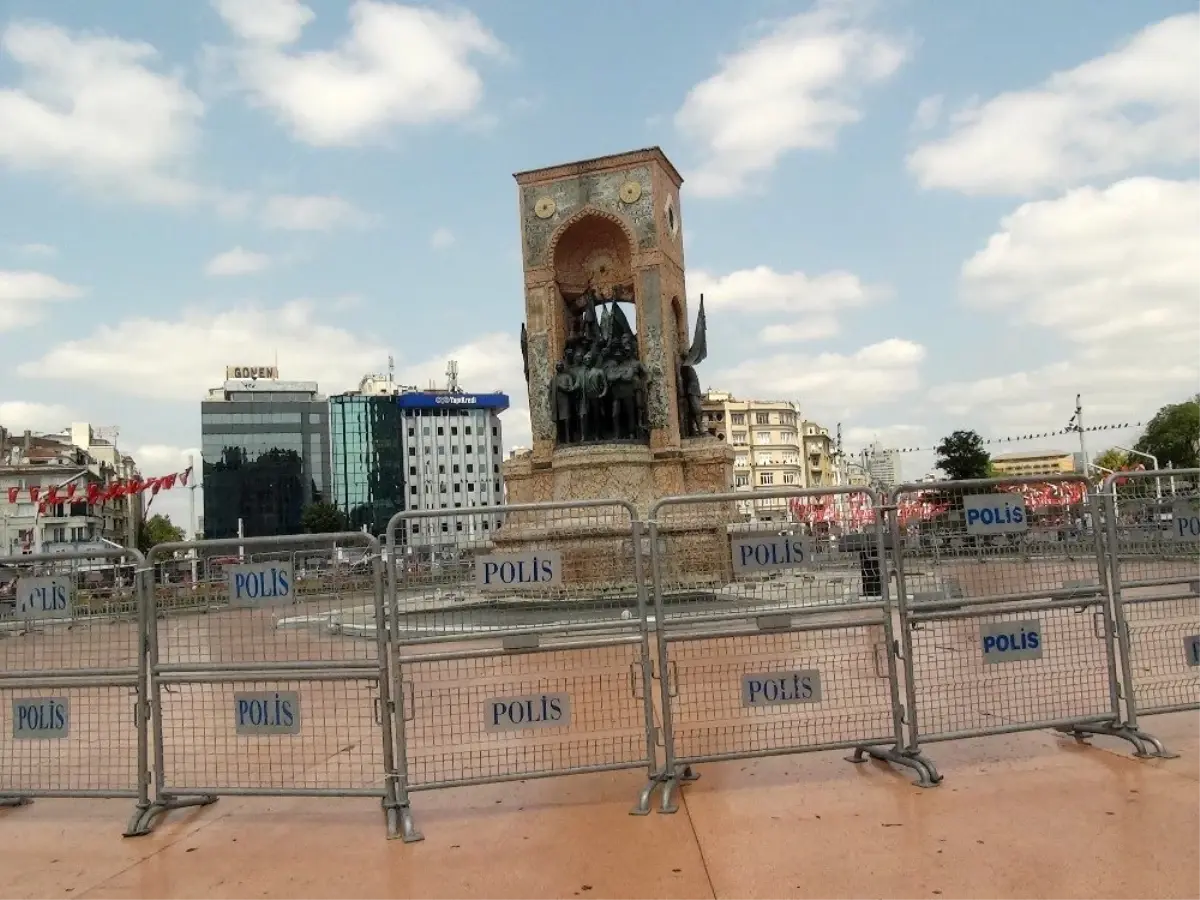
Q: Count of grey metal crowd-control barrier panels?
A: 6